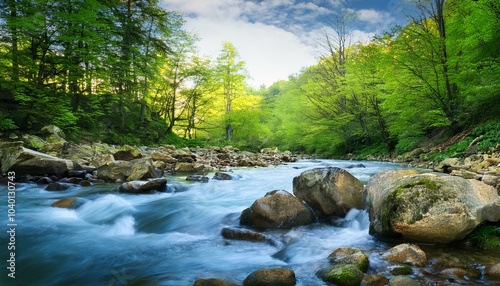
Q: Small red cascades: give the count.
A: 0